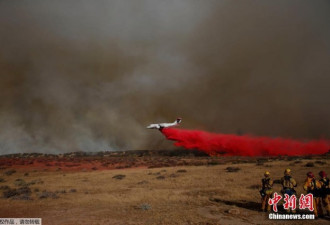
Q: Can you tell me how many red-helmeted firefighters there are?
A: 2